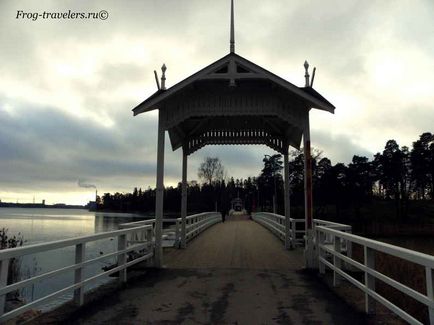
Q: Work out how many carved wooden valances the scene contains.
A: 2